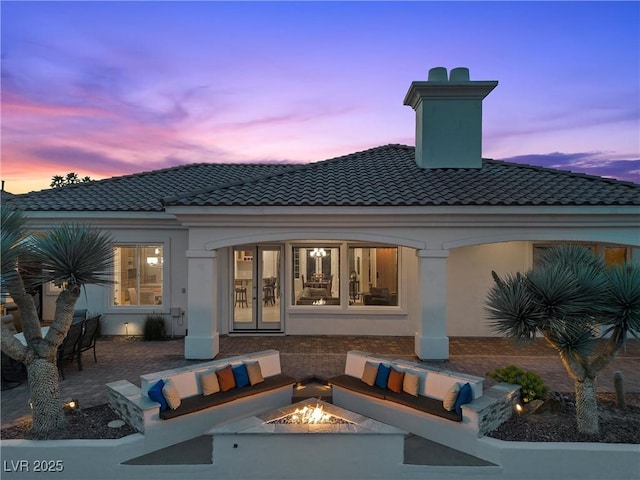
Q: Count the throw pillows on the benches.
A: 12